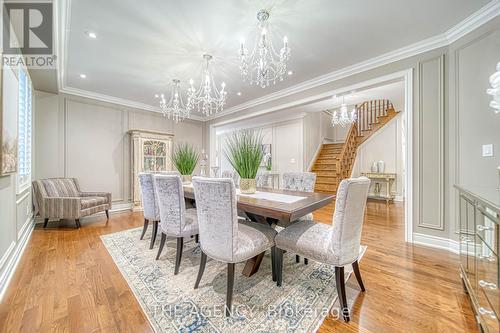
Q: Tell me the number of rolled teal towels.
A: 0